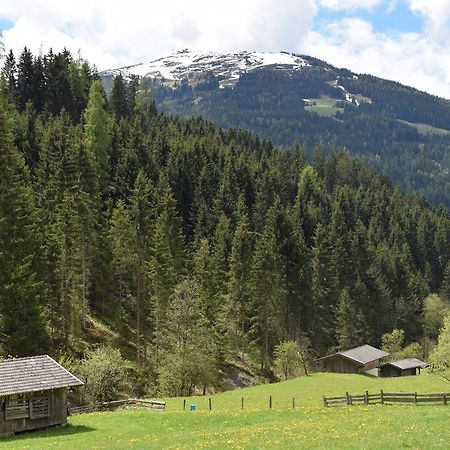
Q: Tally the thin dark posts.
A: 5